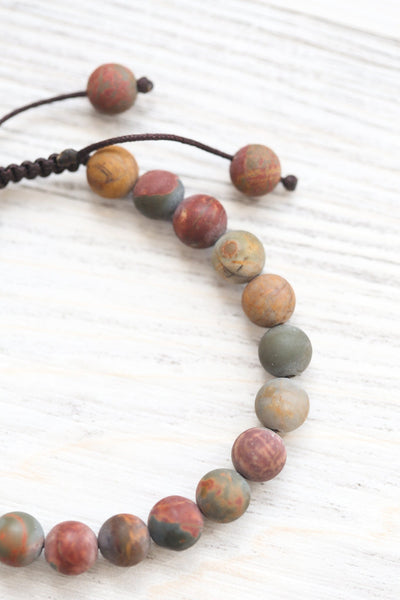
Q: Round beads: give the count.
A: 15